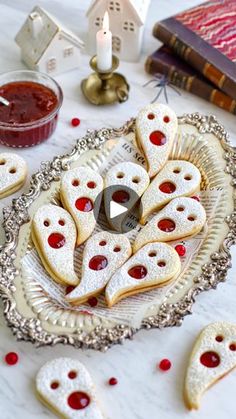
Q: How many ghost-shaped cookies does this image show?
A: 11